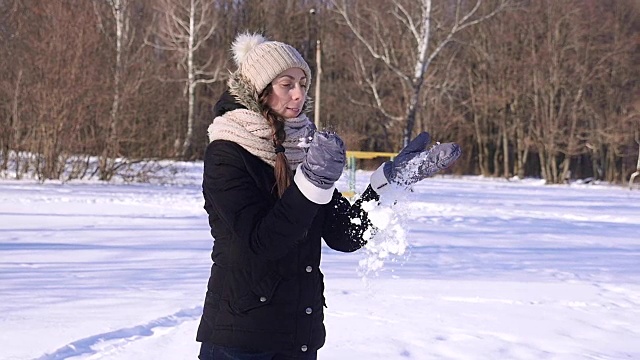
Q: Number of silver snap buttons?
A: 4